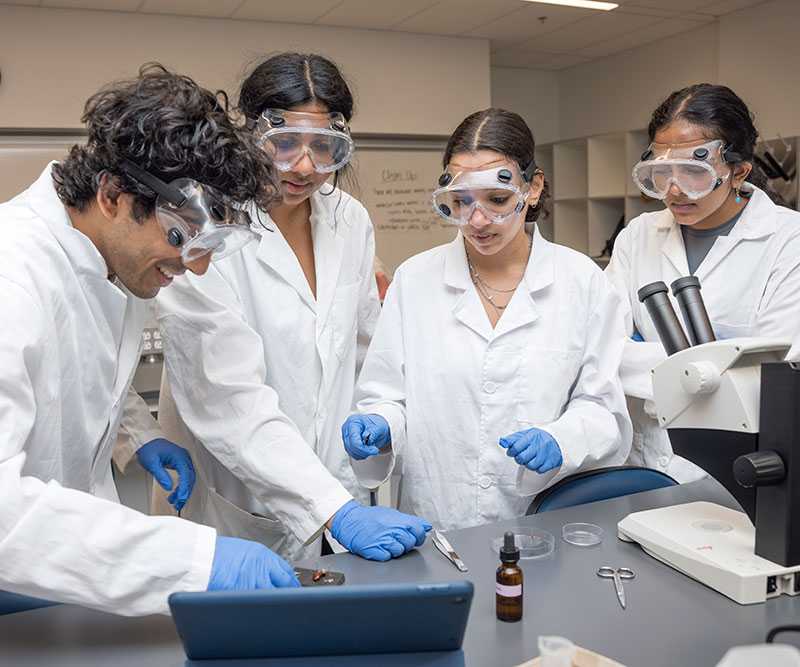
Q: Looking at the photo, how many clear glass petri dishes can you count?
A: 2